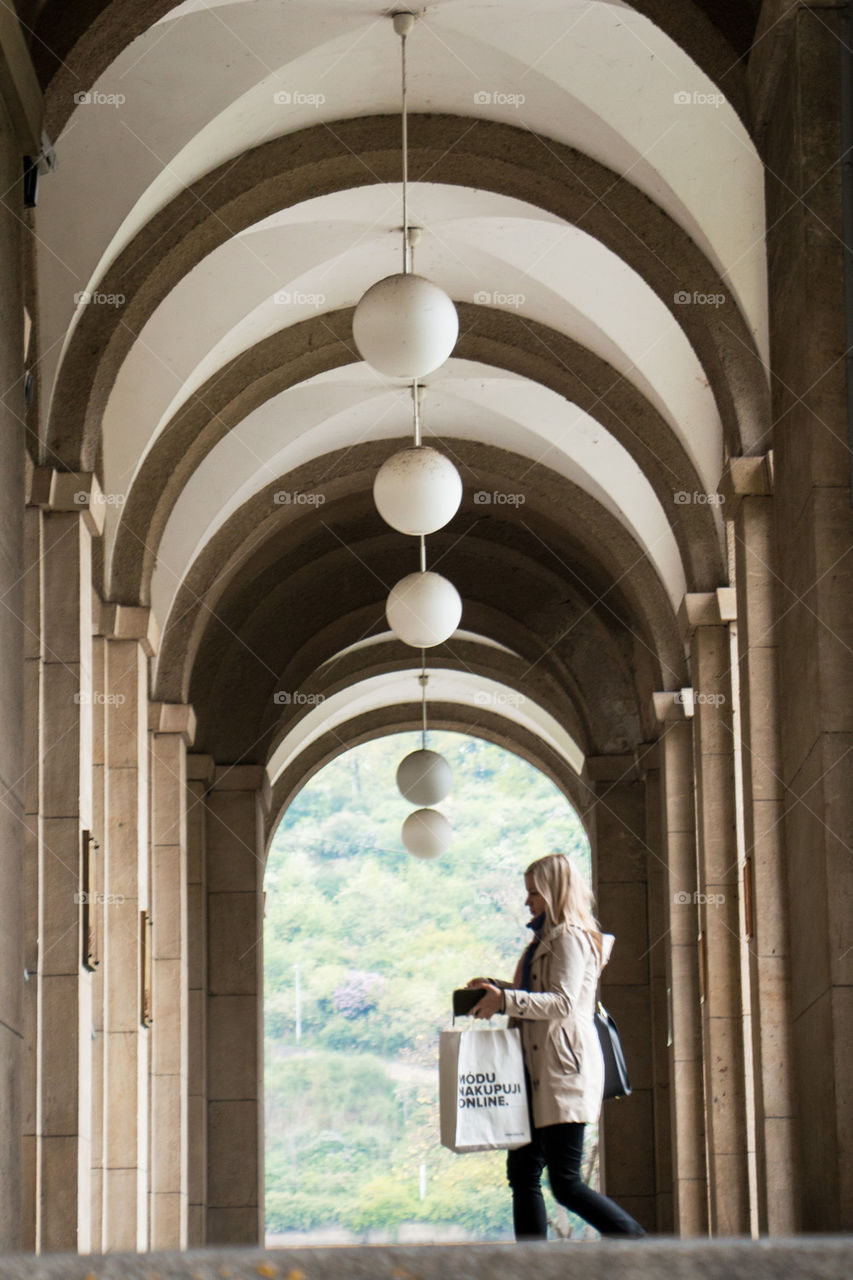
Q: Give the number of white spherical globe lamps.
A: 5